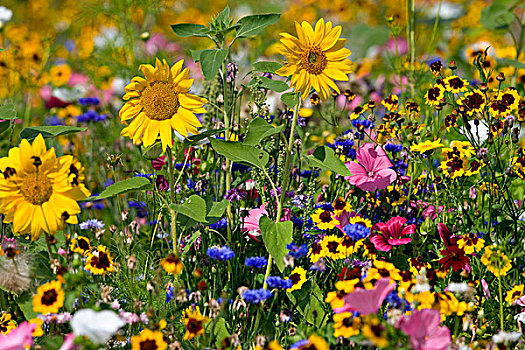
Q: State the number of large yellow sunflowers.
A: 3